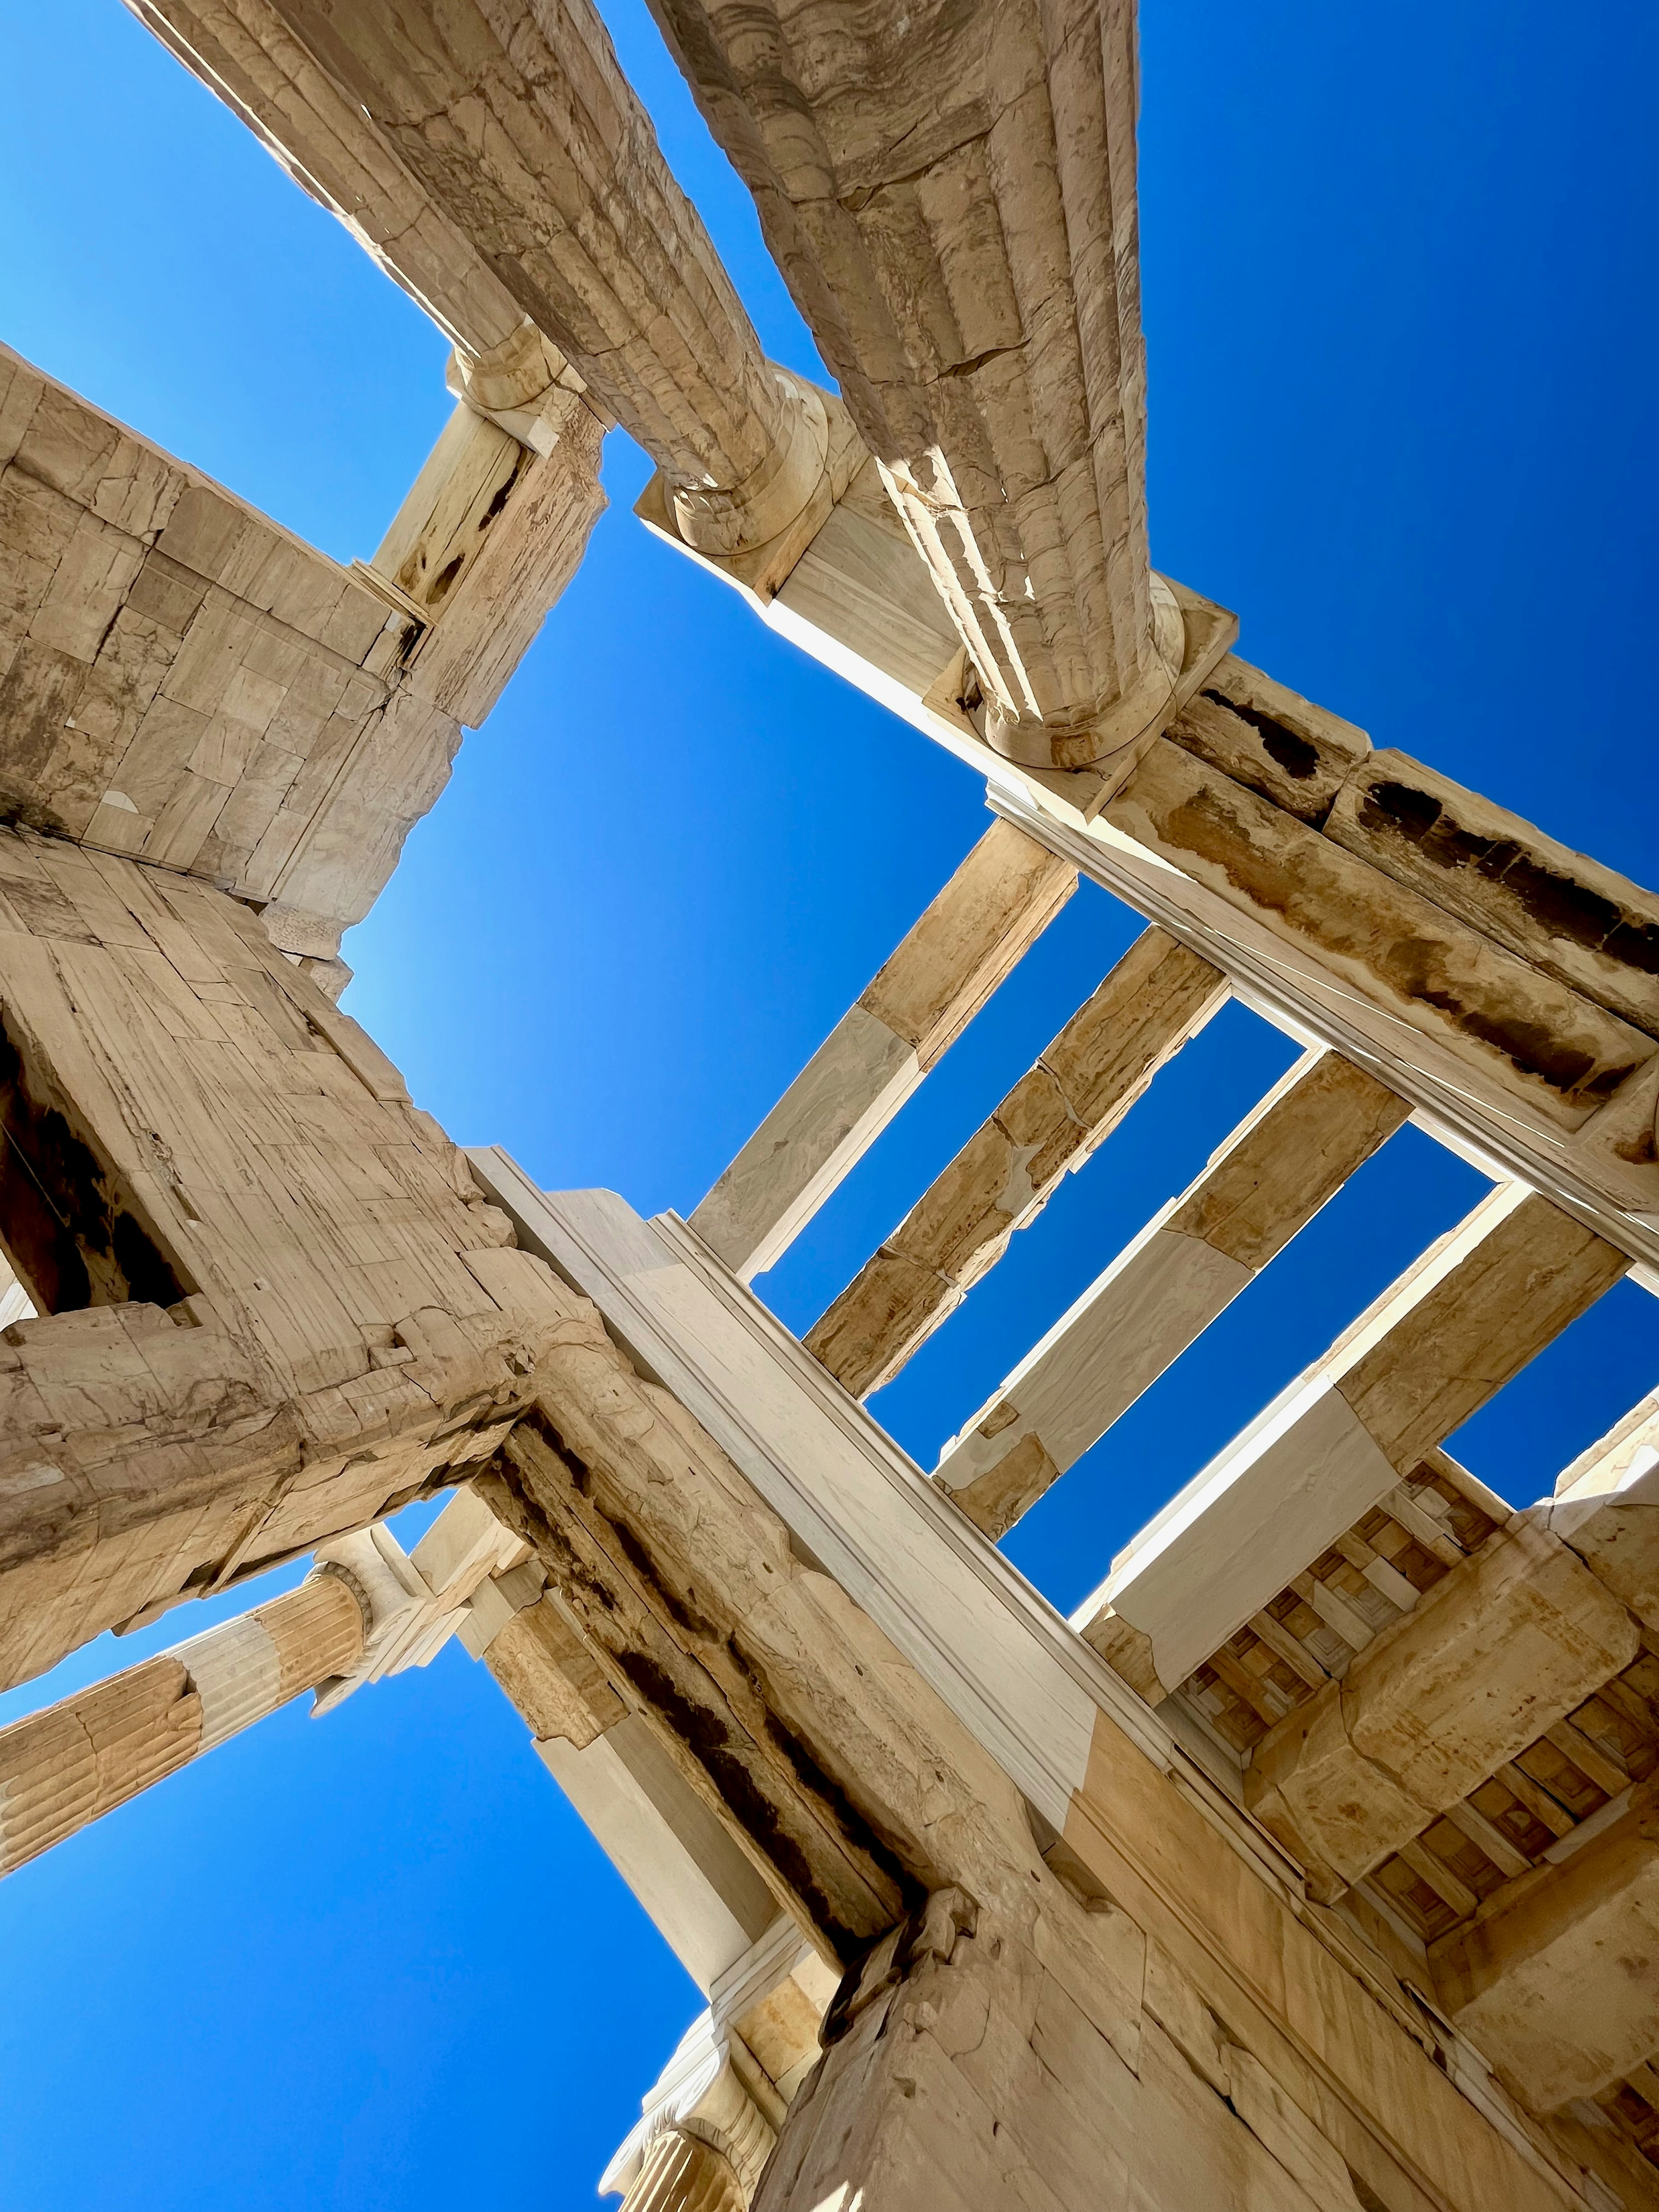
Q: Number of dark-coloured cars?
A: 0